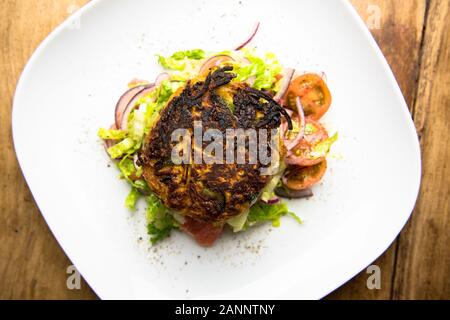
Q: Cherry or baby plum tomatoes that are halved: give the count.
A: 3